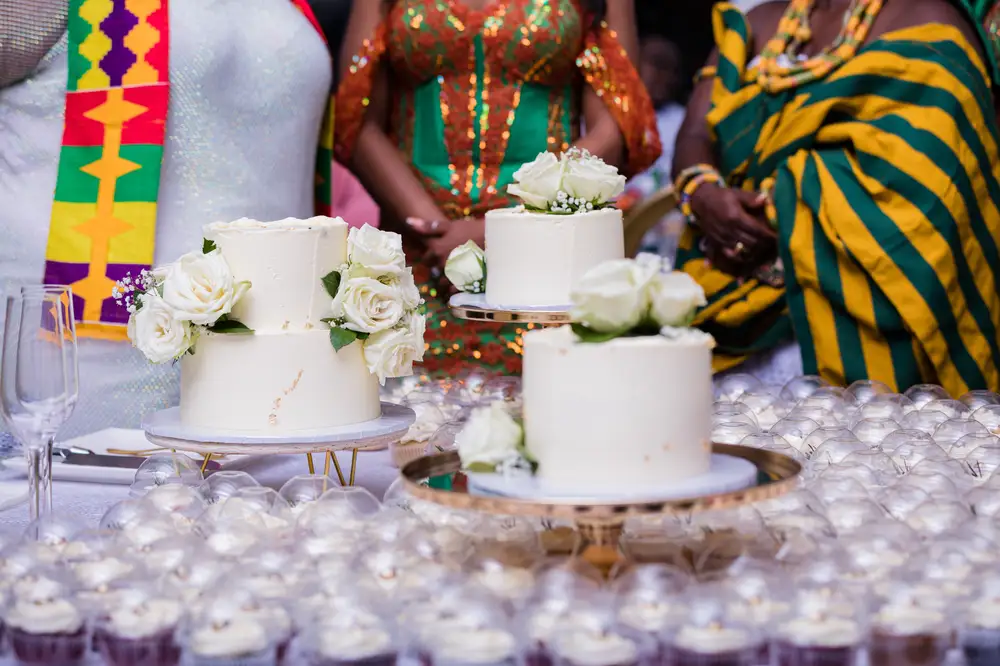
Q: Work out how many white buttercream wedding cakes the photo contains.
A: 3